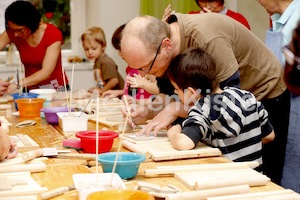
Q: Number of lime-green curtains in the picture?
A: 1